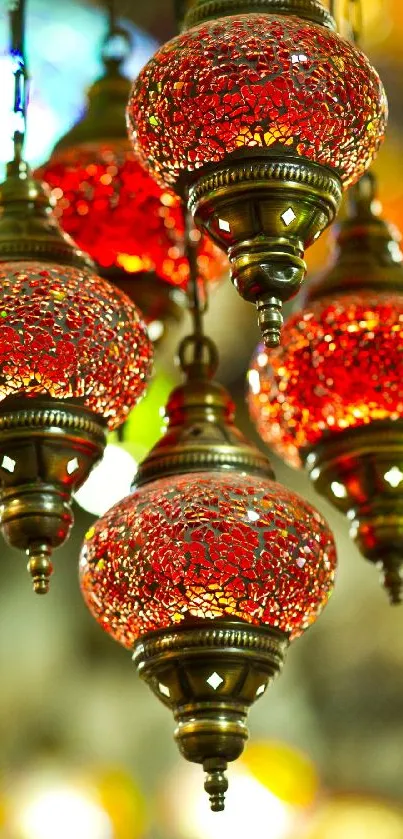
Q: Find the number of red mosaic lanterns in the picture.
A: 5